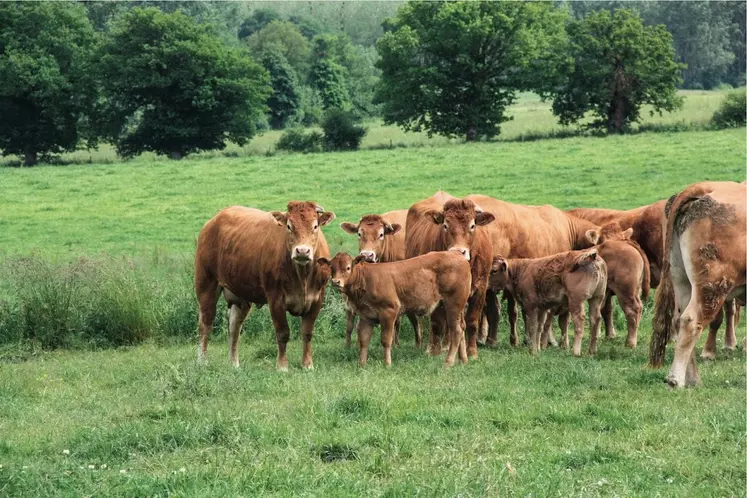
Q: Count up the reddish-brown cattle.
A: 9